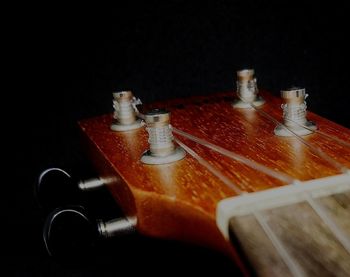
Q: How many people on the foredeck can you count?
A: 0